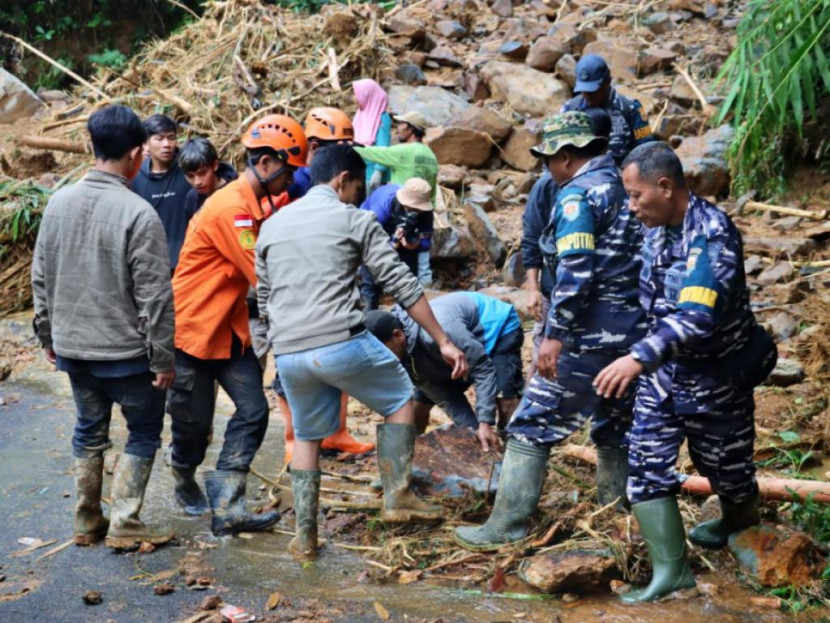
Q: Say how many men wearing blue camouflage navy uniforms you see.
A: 3